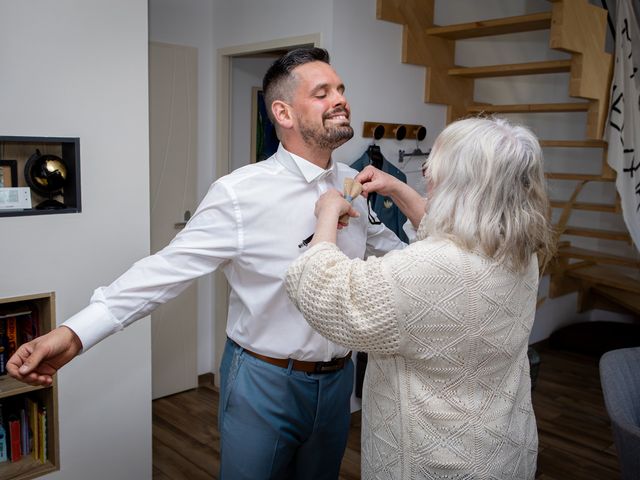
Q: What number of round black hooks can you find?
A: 3